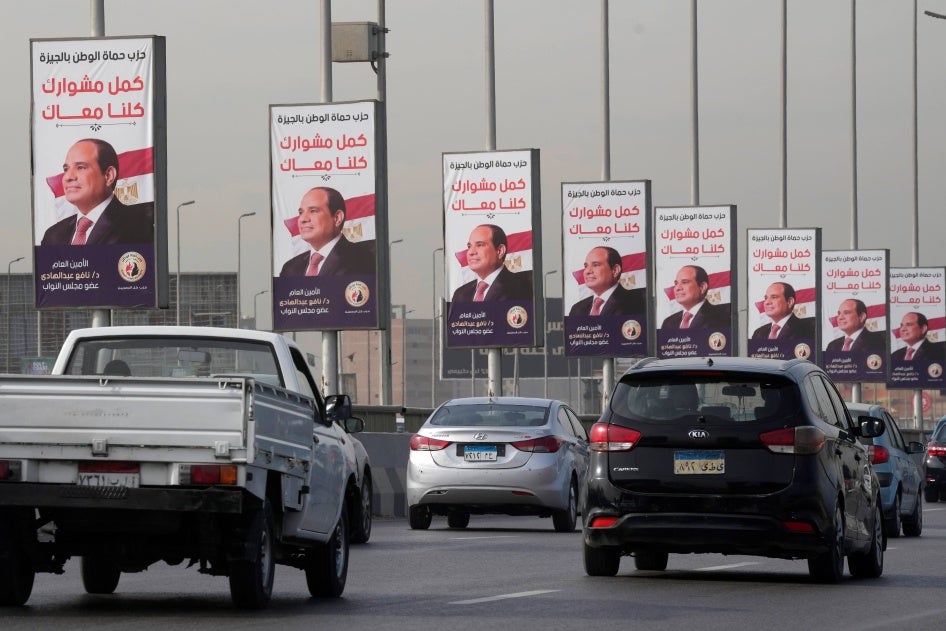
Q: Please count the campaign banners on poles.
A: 8